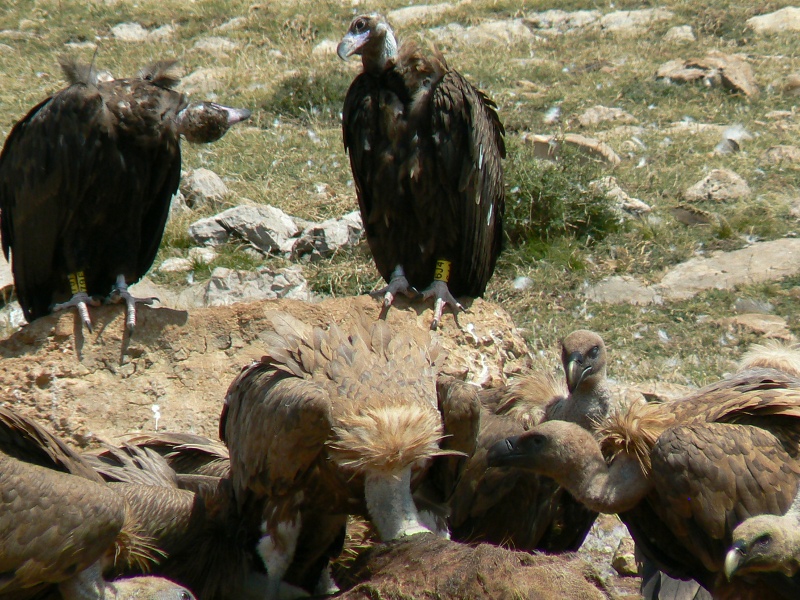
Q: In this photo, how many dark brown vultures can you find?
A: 2